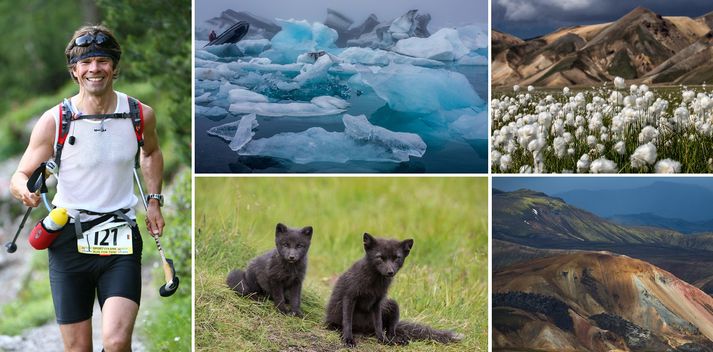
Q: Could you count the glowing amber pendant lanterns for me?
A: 0